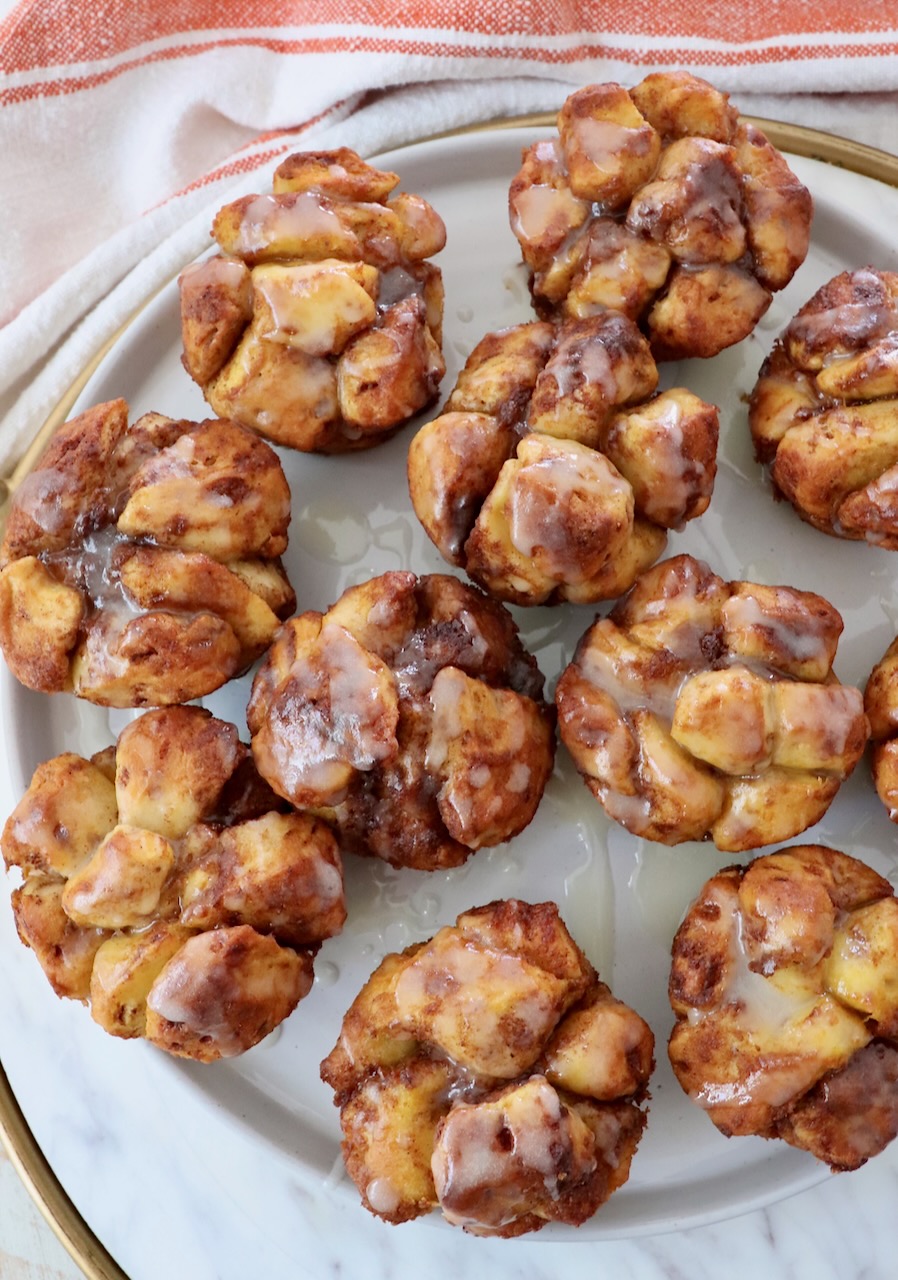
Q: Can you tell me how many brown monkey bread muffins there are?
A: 11